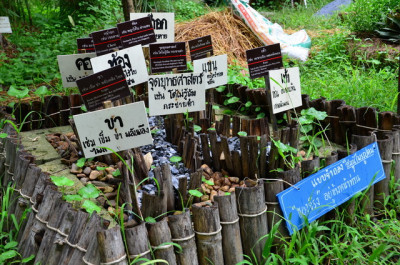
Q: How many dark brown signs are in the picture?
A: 7